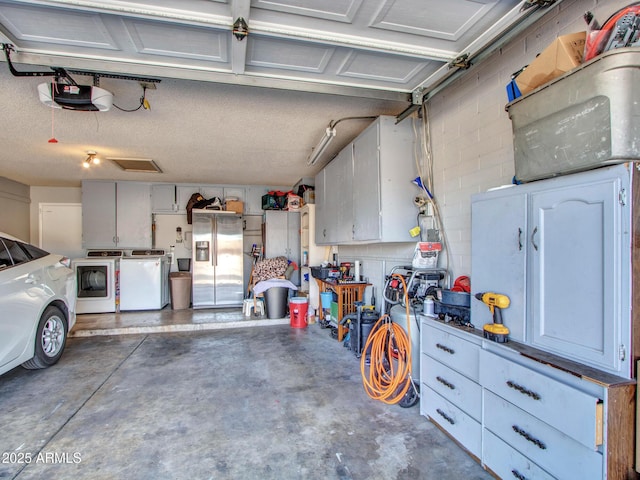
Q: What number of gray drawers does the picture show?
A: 6